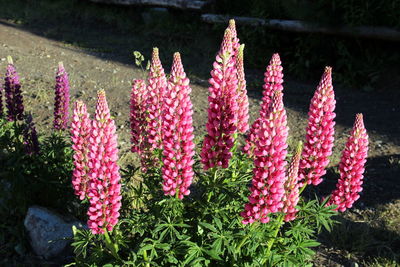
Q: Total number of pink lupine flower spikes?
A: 13